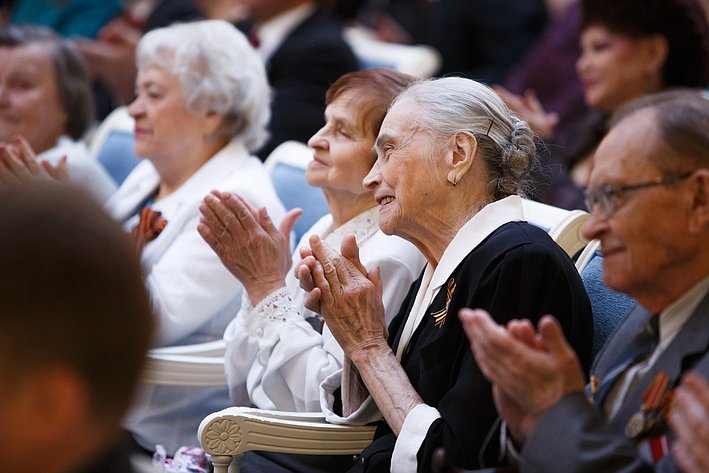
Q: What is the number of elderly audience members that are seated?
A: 5